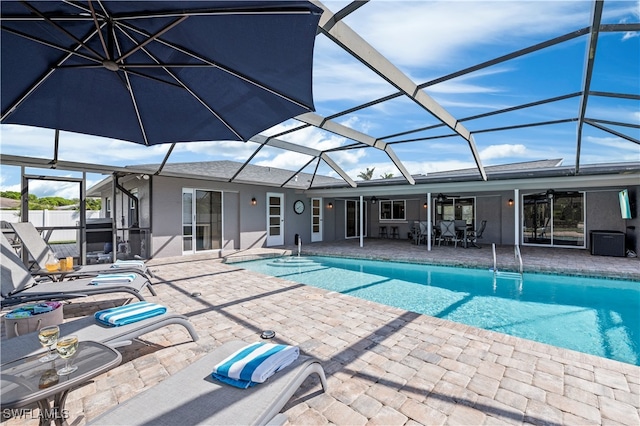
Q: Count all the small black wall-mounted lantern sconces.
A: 4